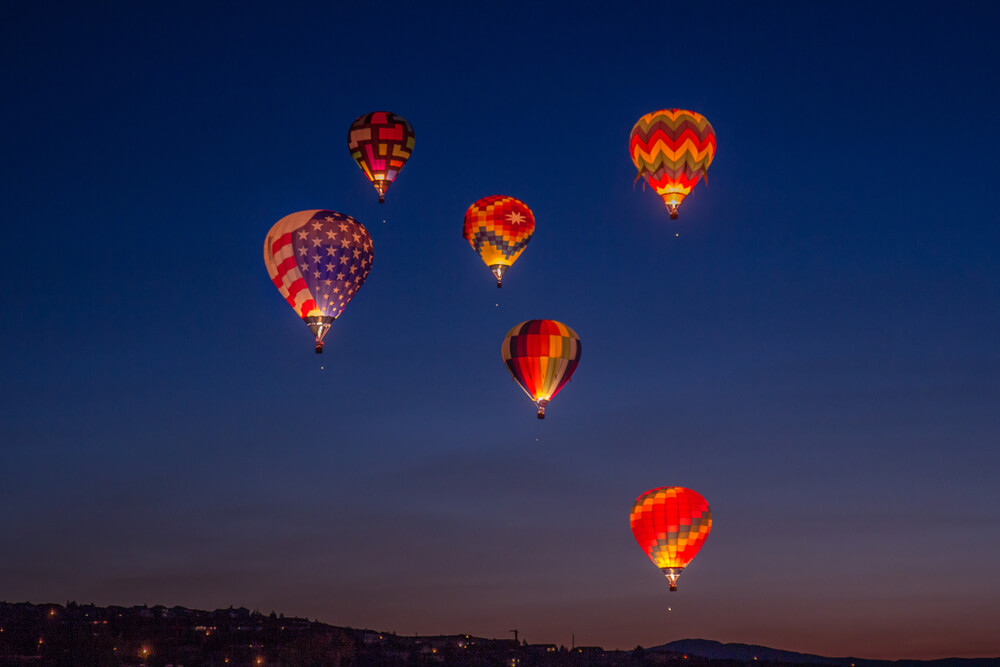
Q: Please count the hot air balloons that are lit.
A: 6